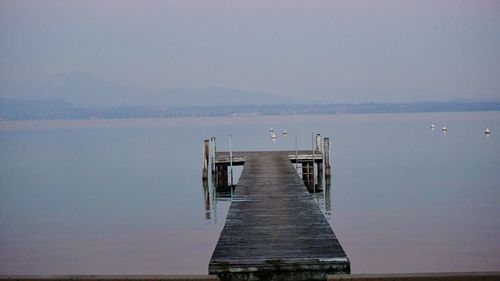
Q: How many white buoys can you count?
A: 6